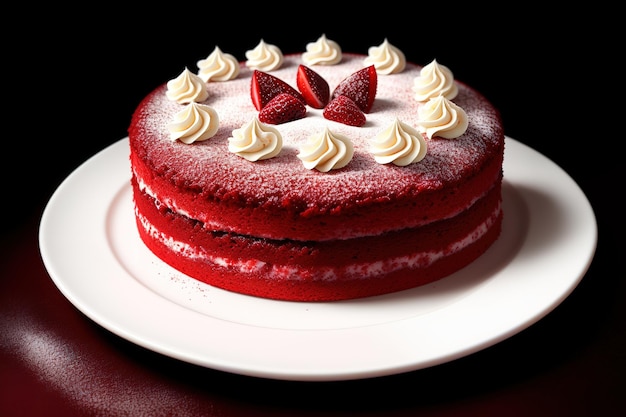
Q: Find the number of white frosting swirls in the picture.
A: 11